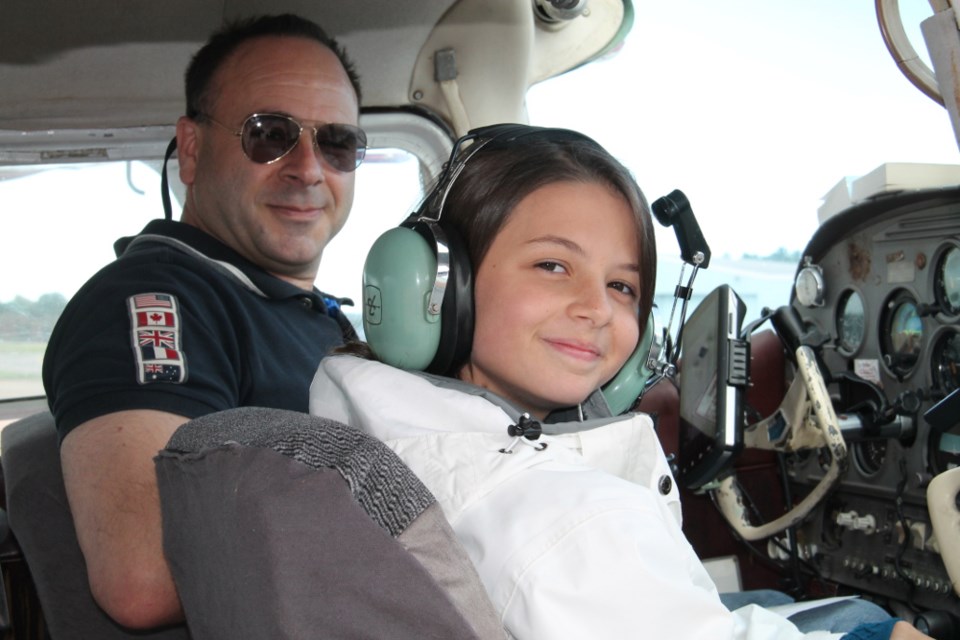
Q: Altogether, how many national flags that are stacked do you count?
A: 5